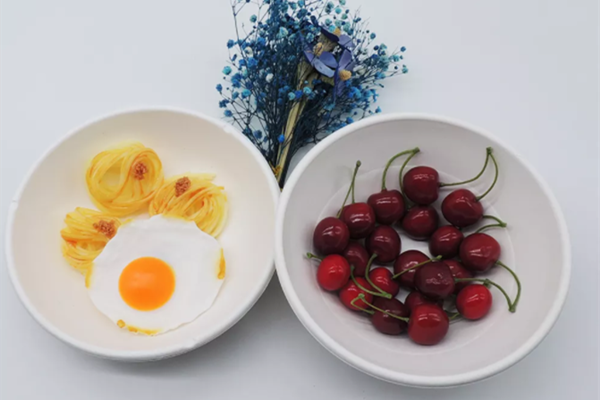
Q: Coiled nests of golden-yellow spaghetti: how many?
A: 3